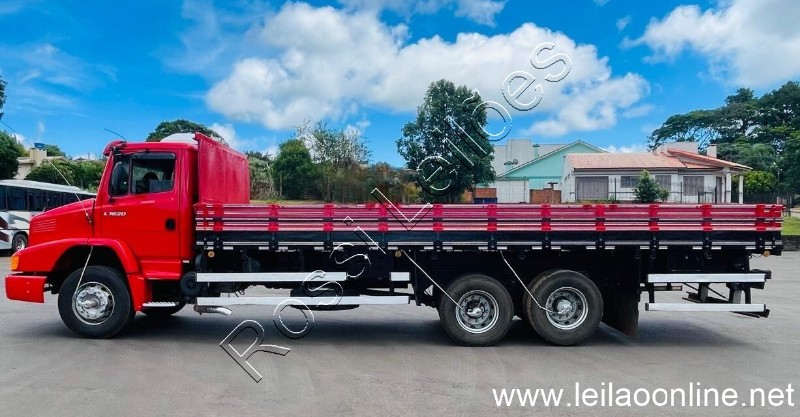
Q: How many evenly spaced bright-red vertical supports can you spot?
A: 11